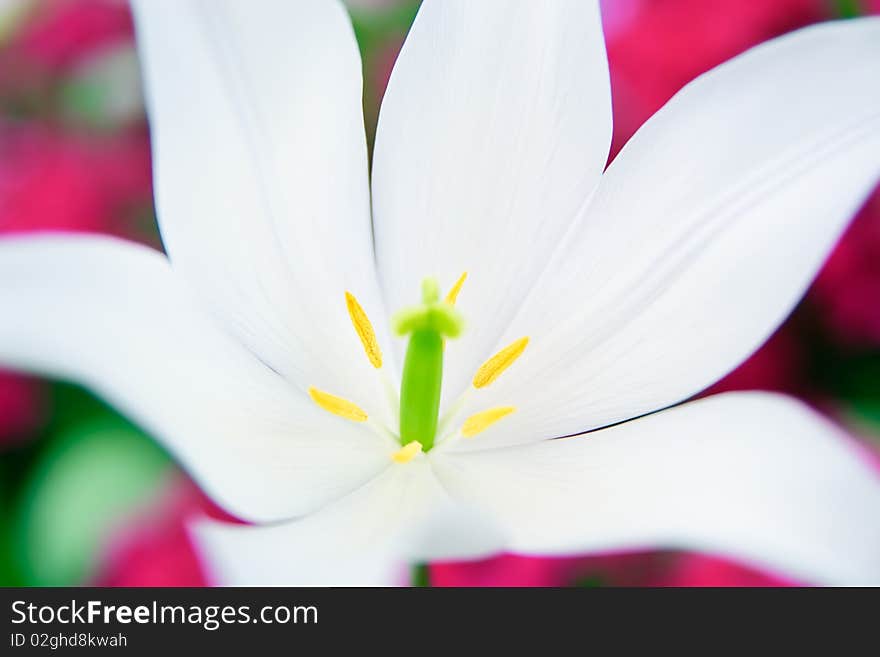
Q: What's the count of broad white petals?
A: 6